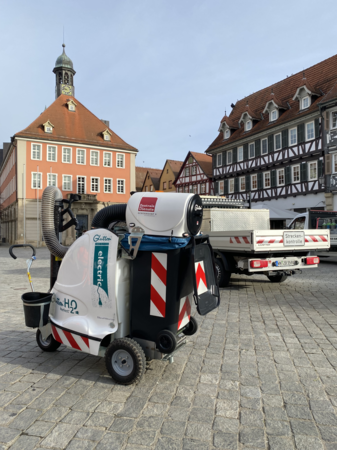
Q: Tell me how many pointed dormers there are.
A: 7